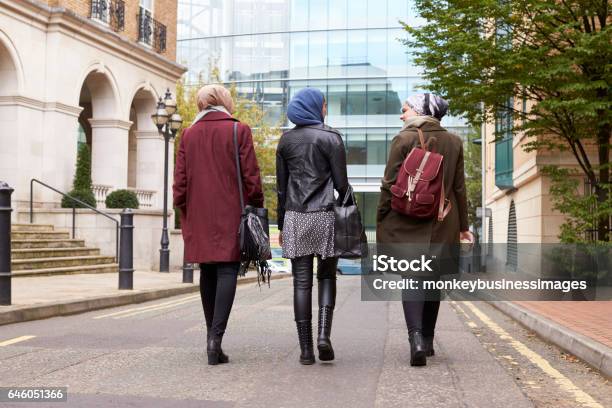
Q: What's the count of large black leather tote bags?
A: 1